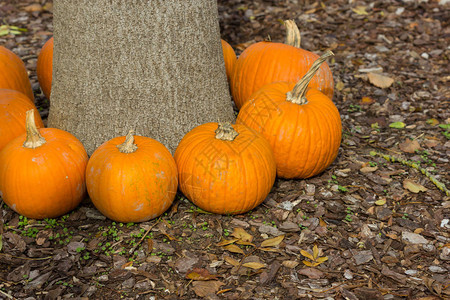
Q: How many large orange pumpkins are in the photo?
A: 9